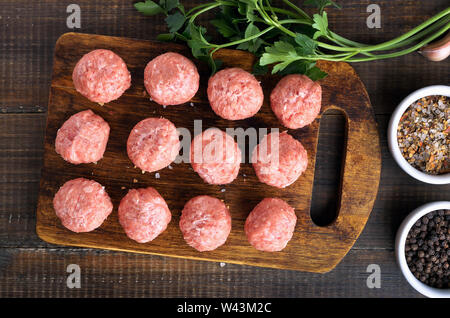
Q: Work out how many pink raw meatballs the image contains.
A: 12